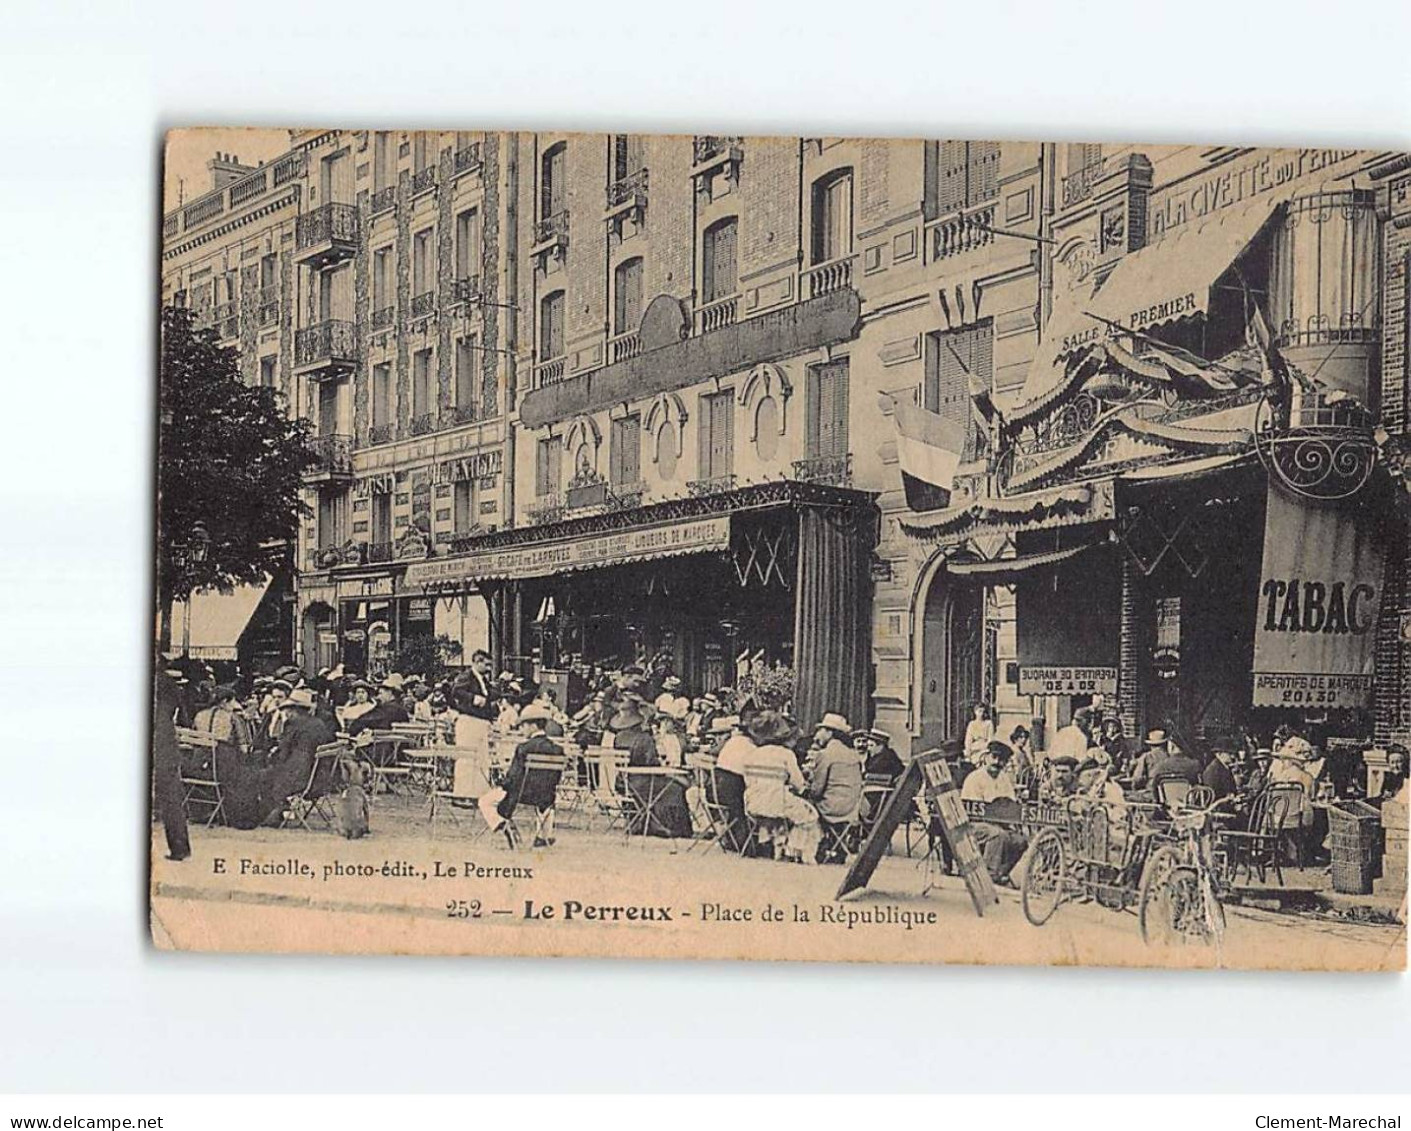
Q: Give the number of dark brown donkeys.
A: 0